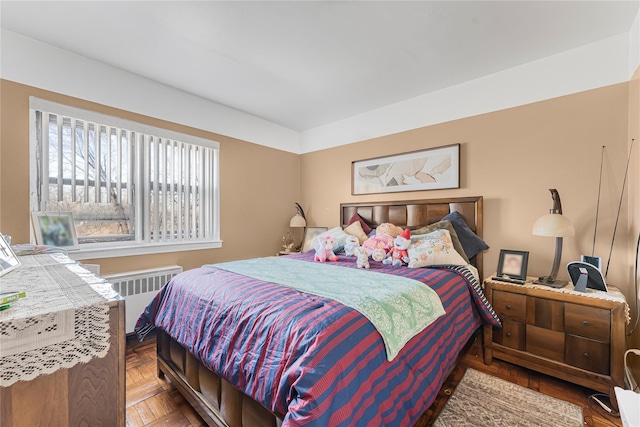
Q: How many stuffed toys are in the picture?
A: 5